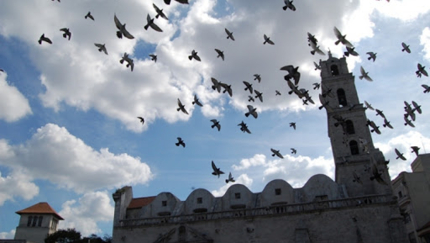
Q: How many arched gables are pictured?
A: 5